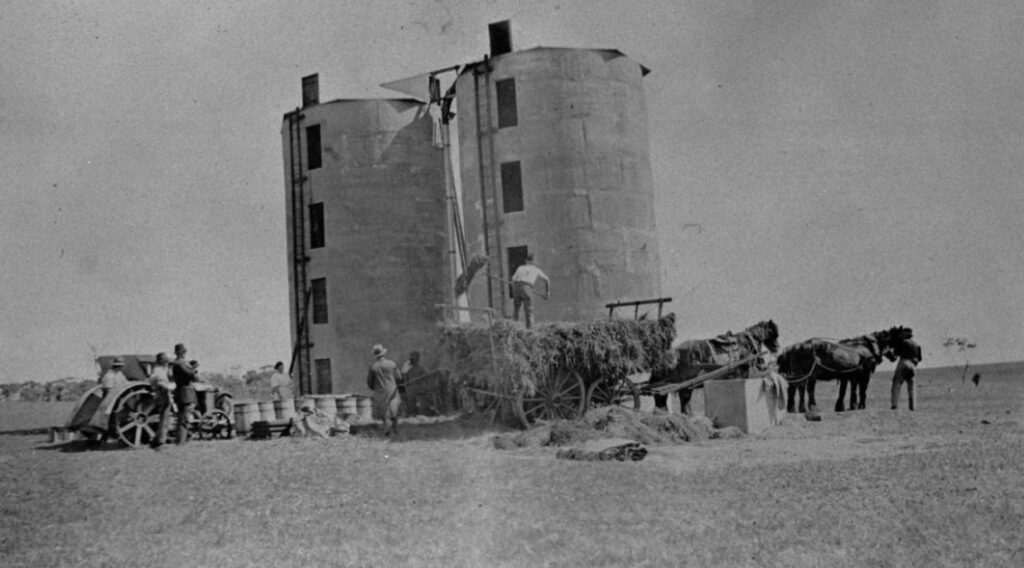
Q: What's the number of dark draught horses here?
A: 3